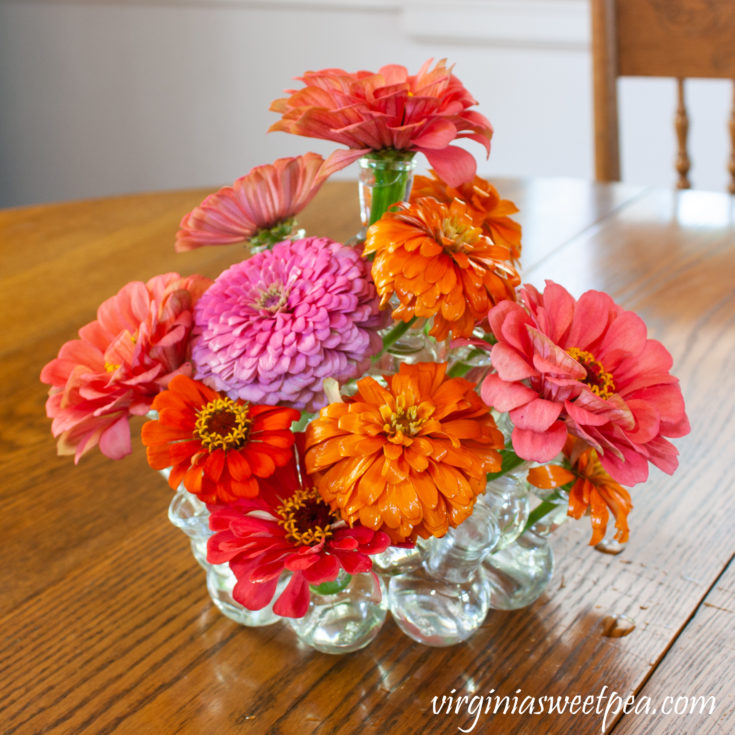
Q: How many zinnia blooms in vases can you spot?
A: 11